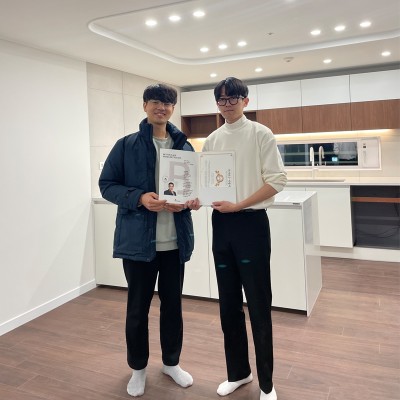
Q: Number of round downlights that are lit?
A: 13